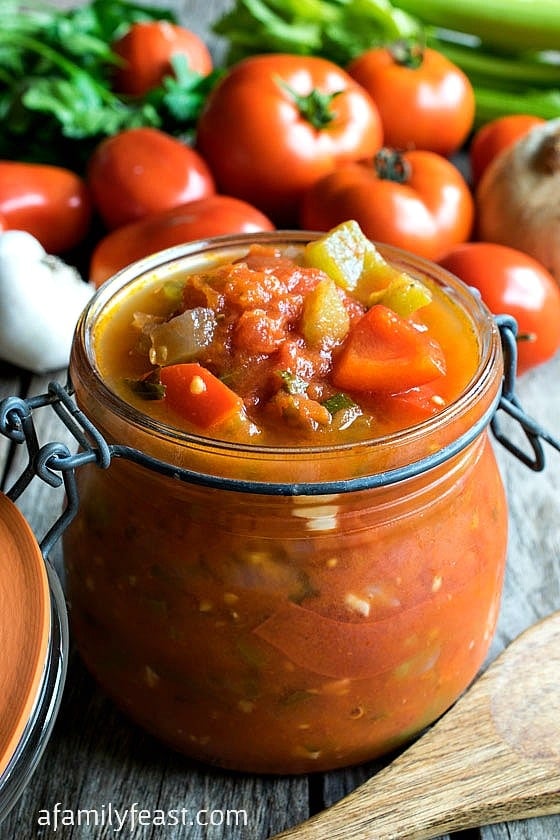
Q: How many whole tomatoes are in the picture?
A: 9